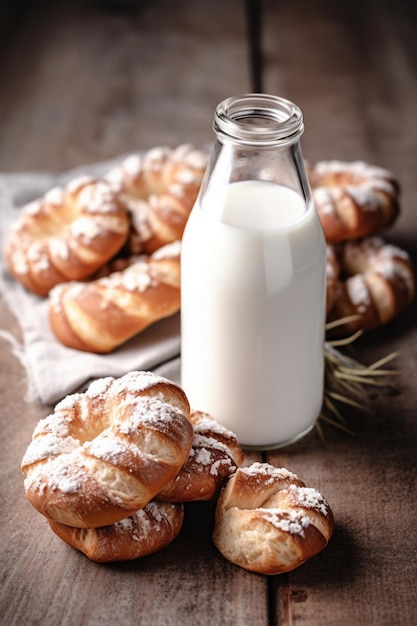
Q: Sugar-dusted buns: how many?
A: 9